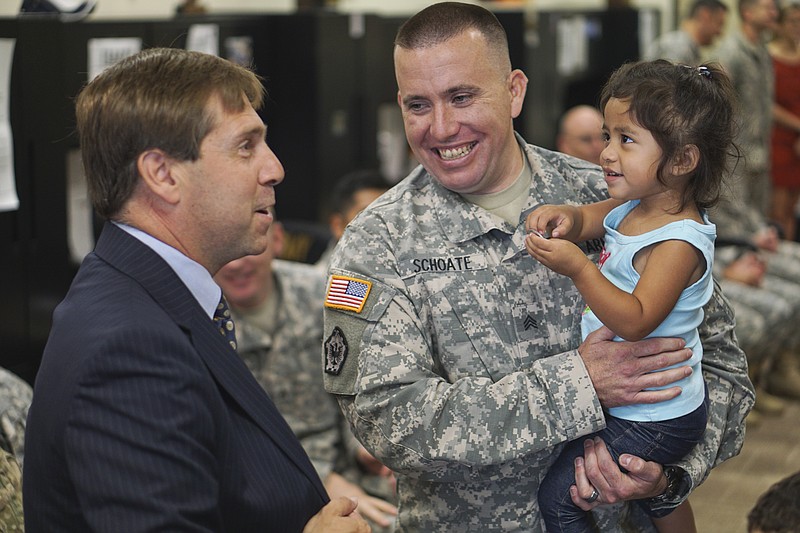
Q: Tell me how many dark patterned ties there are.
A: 1